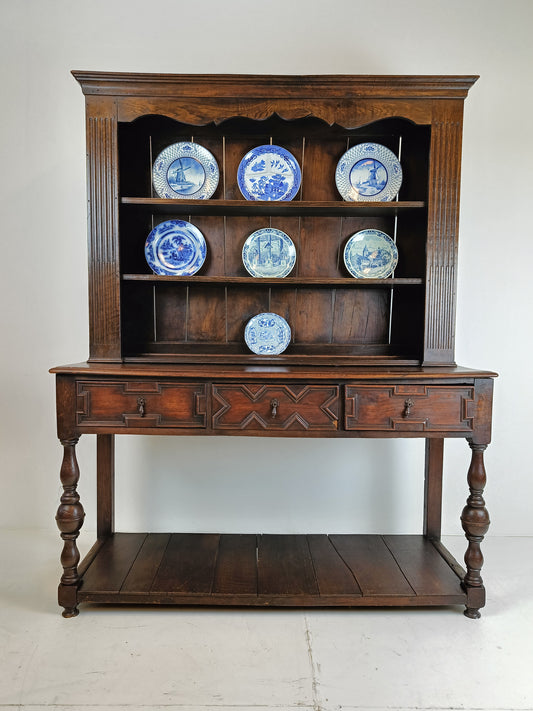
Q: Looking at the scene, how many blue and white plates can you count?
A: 7